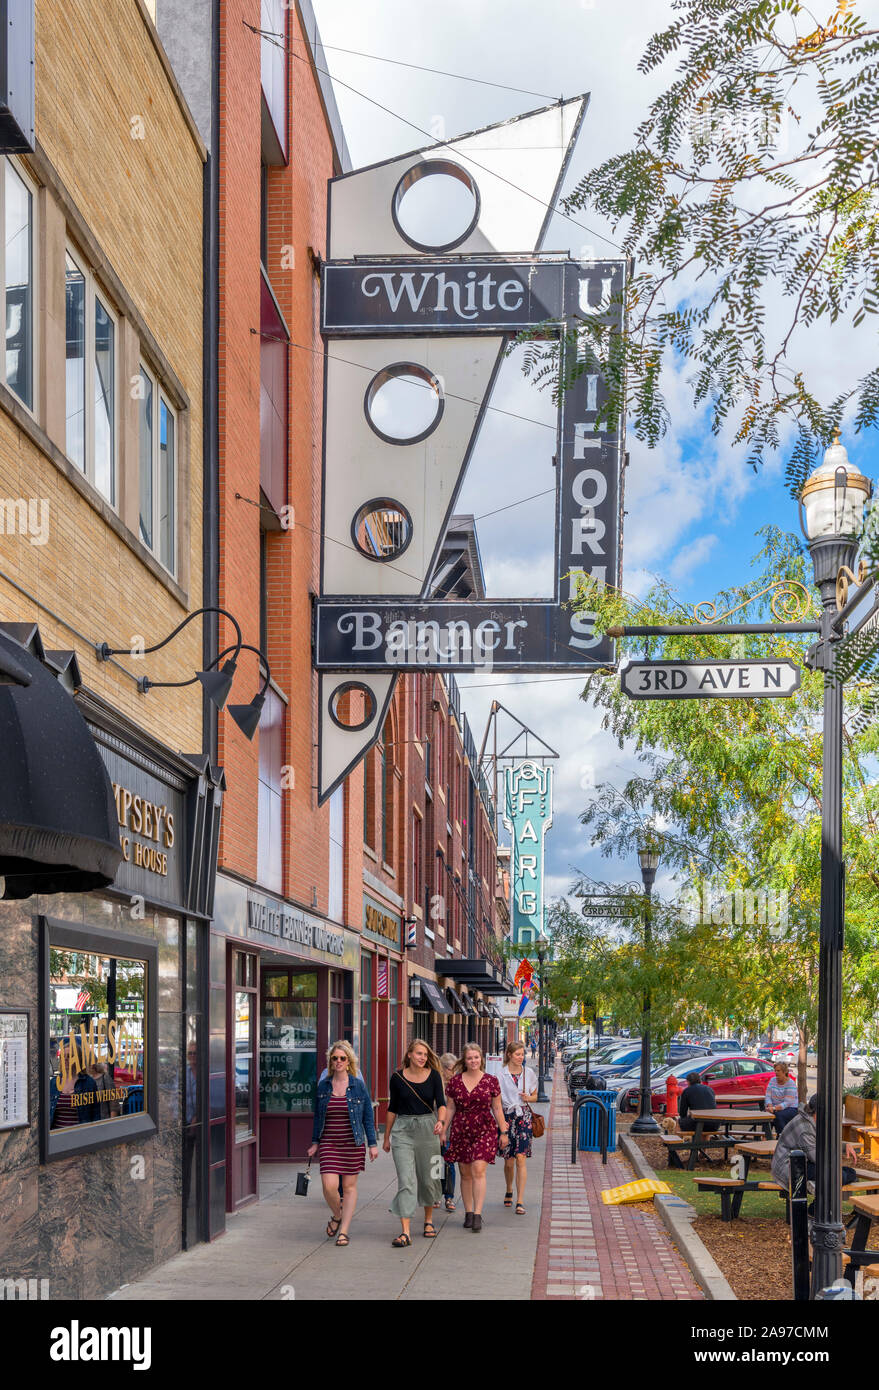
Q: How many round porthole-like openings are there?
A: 4